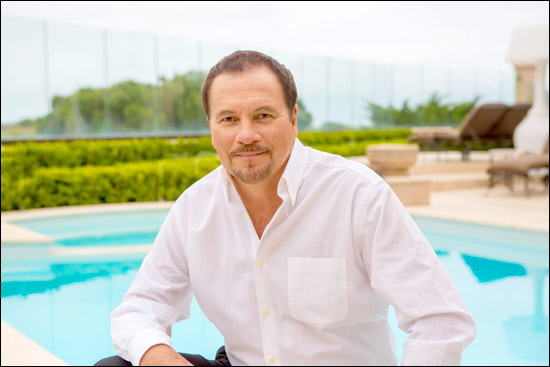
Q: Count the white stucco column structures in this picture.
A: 1